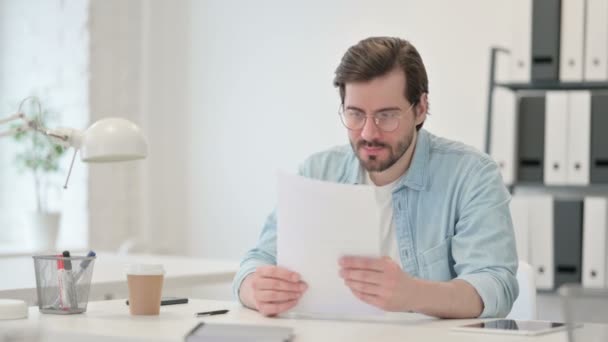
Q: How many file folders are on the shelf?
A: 13